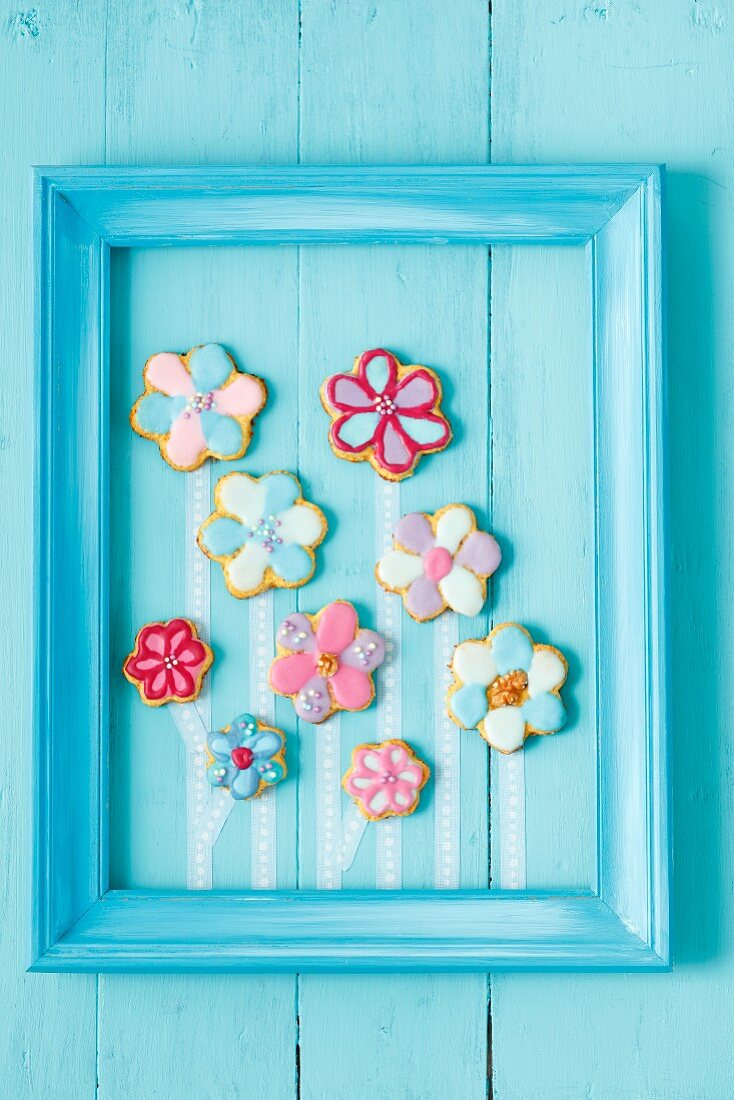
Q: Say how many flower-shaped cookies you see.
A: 9